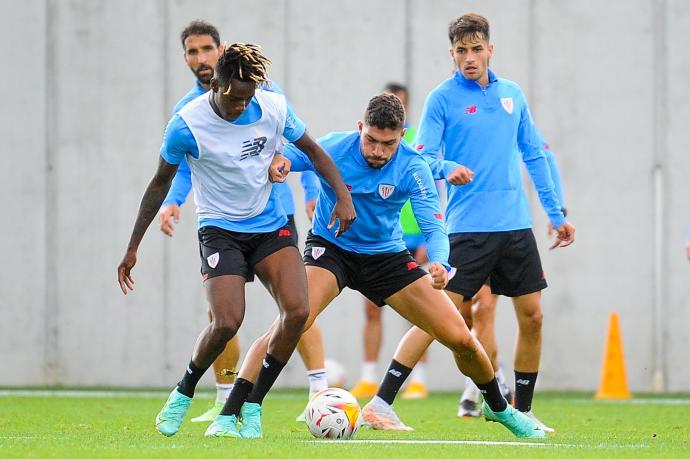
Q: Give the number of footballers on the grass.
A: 6